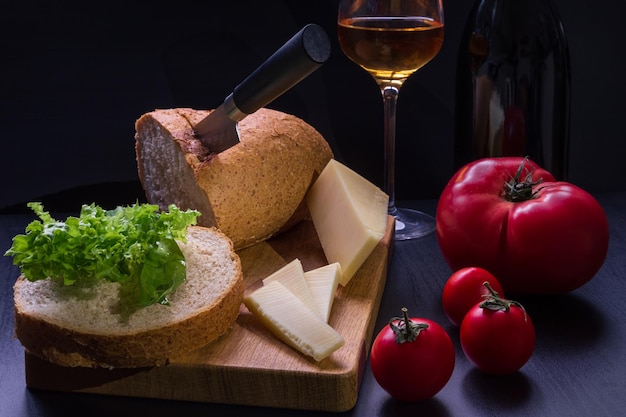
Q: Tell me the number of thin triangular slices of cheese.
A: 3